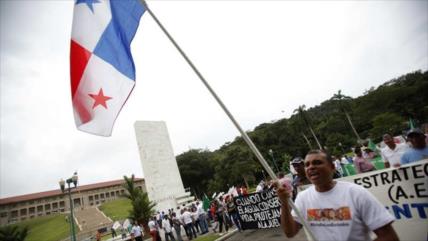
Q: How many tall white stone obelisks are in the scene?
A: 1